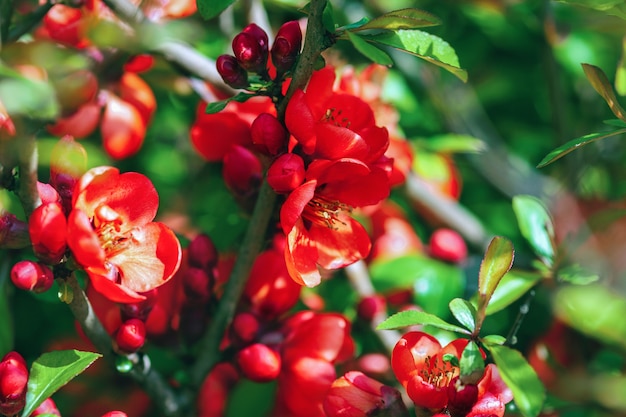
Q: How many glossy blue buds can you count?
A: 0